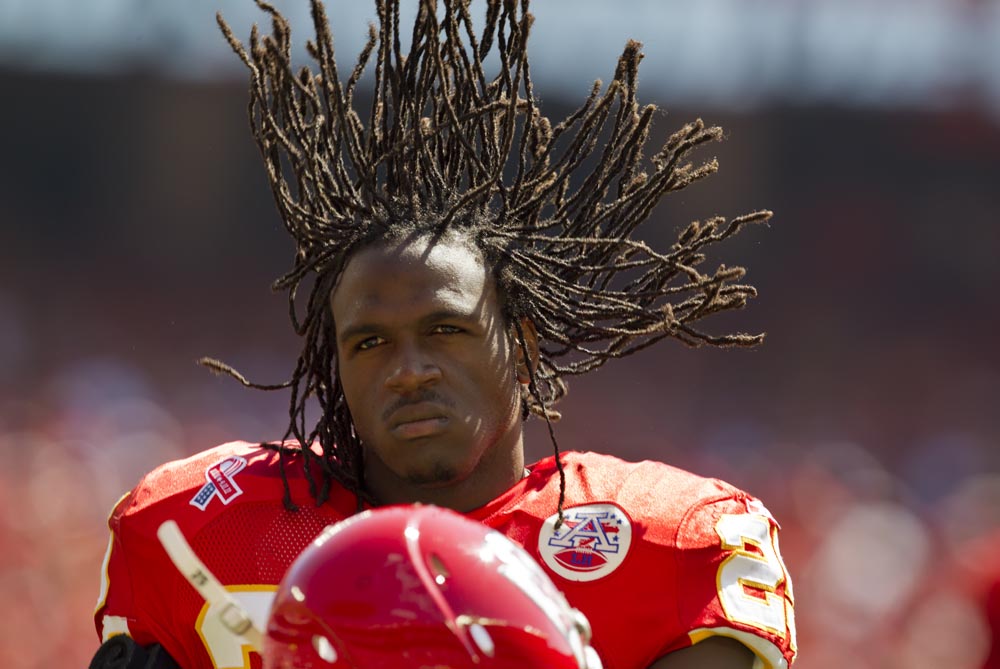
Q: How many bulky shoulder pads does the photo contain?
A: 2